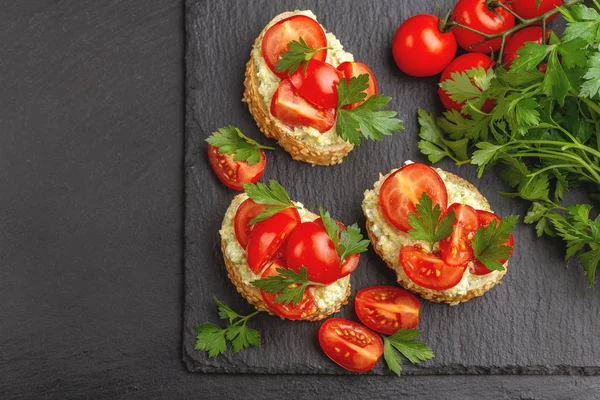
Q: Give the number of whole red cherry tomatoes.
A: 5